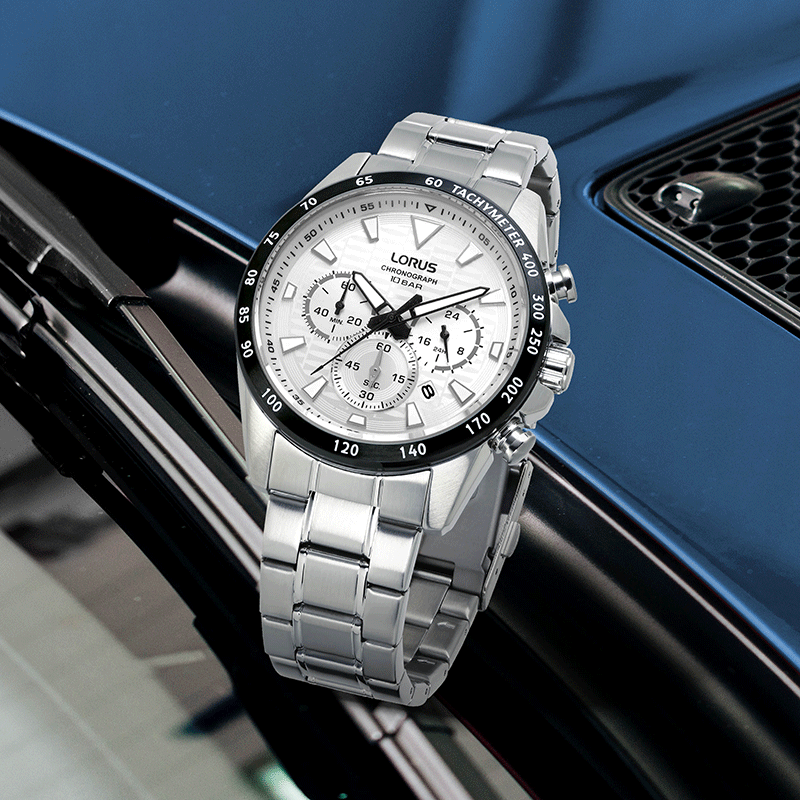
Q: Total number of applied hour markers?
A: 12